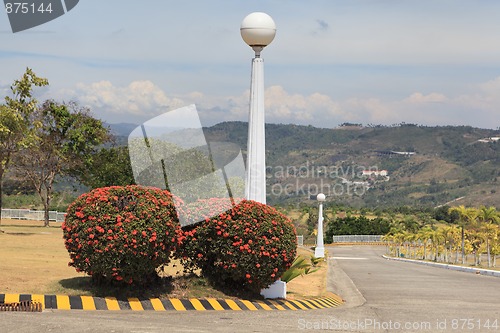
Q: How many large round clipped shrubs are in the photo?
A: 2